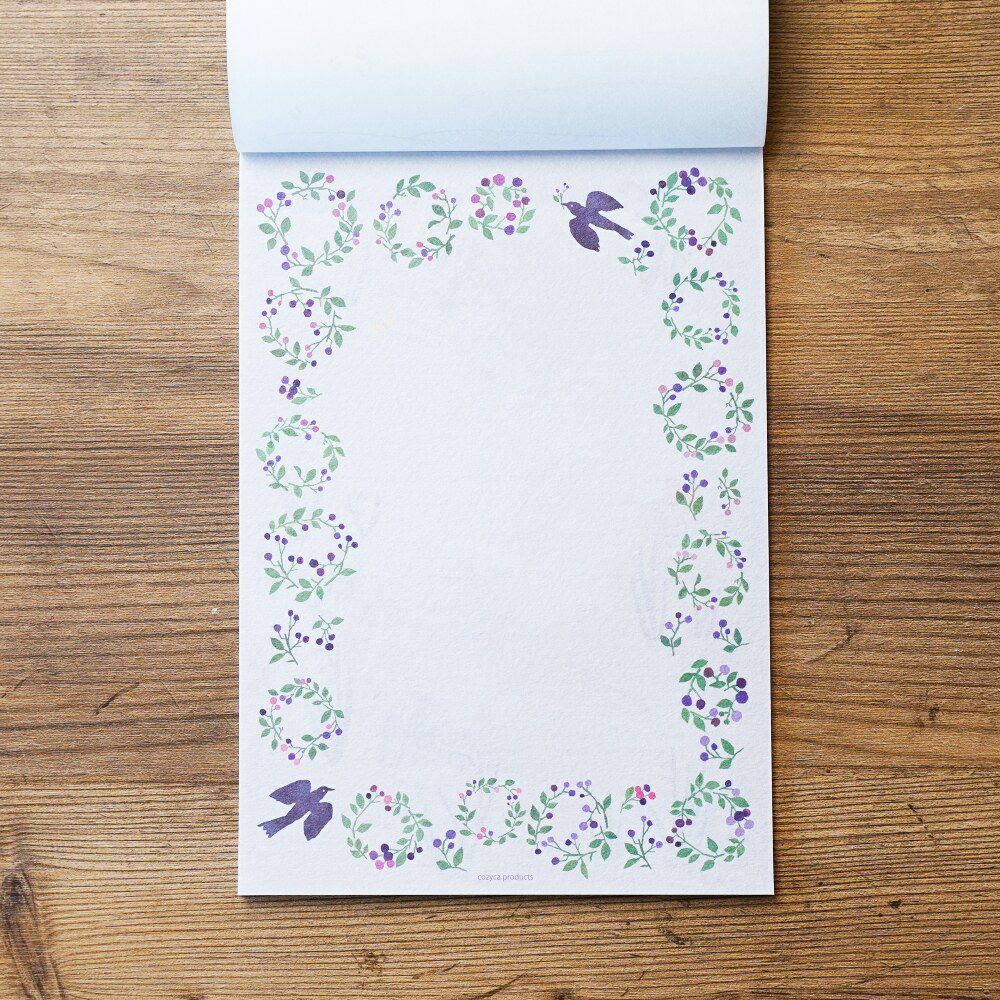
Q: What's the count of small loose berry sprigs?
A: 12